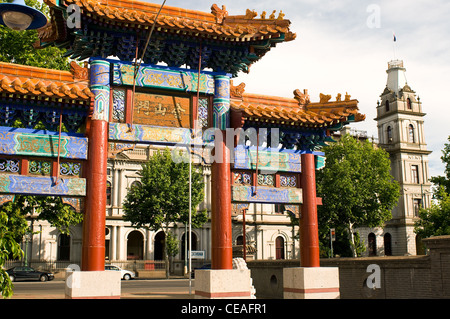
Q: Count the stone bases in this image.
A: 3